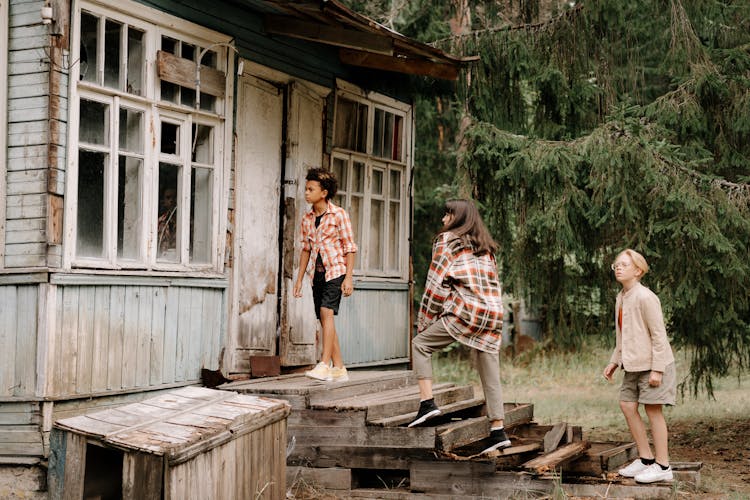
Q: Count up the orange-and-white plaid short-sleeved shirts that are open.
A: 1